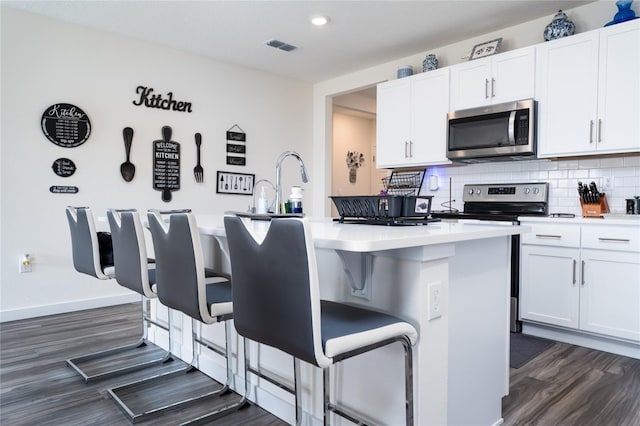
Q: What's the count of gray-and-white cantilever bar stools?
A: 4